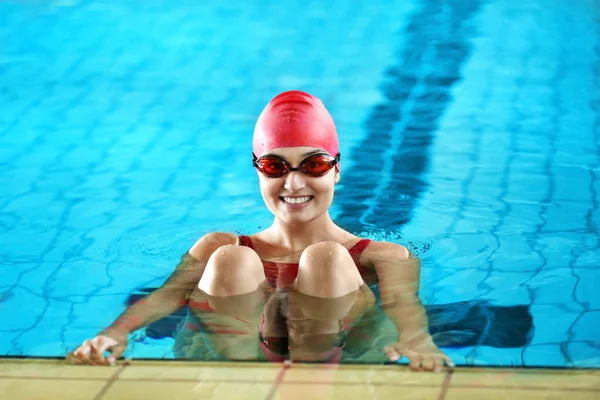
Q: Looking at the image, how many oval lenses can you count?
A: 2